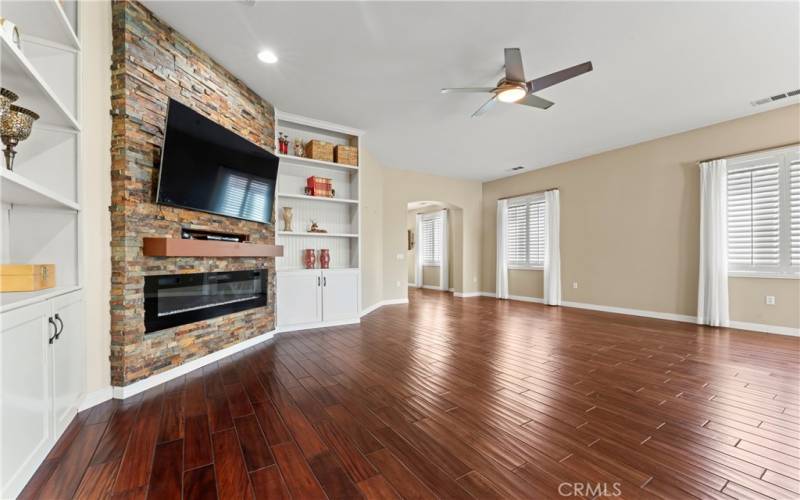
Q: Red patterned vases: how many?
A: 2